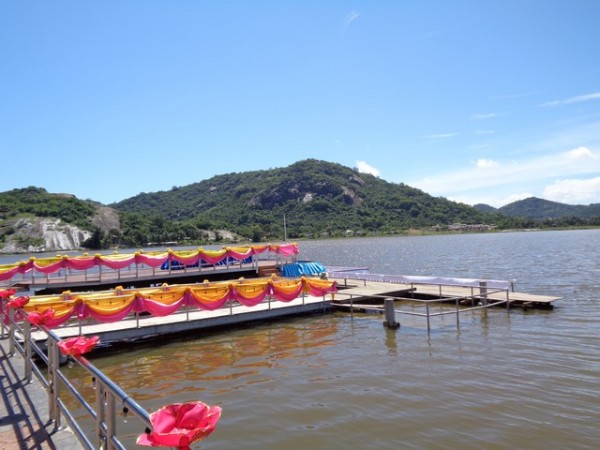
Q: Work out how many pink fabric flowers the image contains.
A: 5